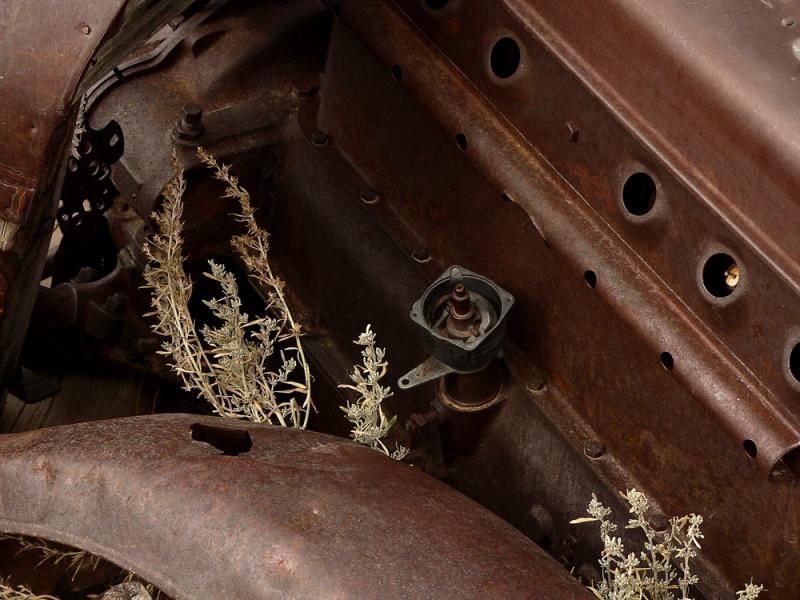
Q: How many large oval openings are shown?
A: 5